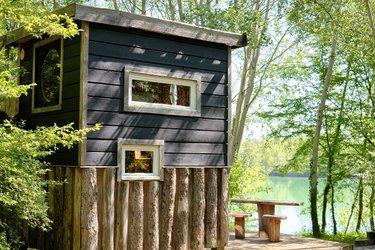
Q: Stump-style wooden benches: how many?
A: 2